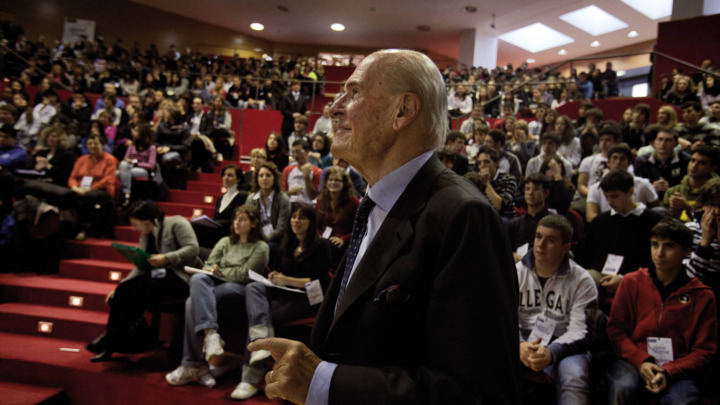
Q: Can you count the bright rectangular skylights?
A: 3